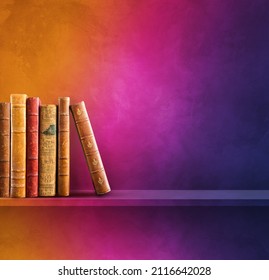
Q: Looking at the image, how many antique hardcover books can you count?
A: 6